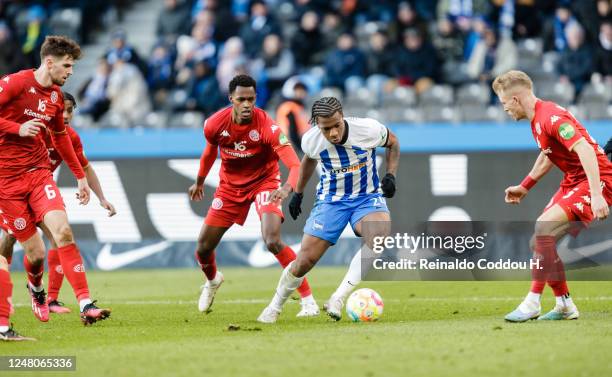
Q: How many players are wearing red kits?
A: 4